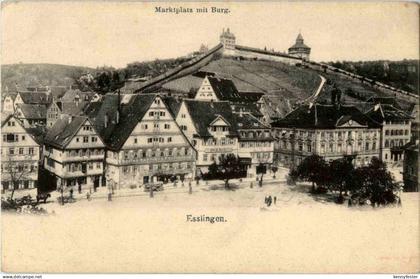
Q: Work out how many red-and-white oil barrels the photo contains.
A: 0